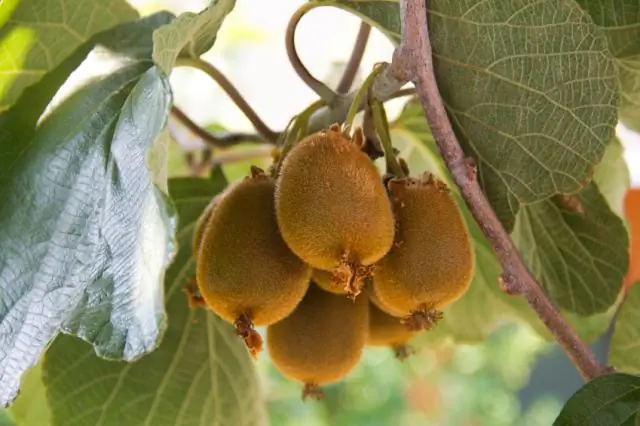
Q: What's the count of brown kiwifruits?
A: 7